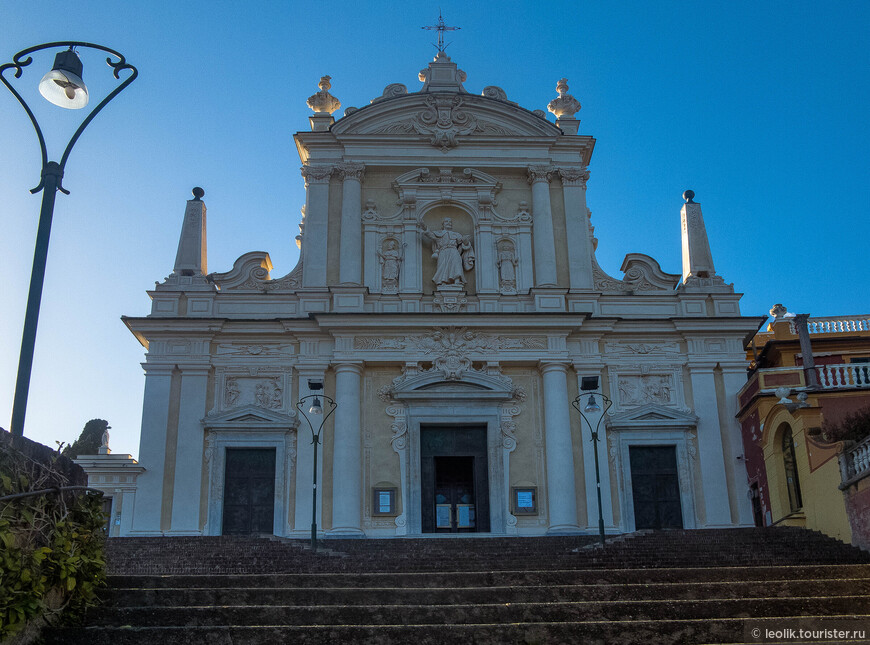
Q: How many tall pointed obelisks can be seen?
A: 2